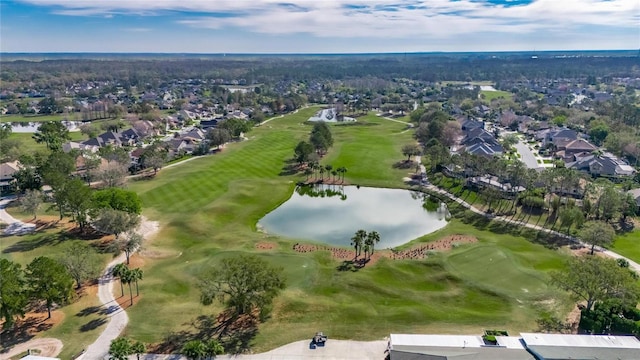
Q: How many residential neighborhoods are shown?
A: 2